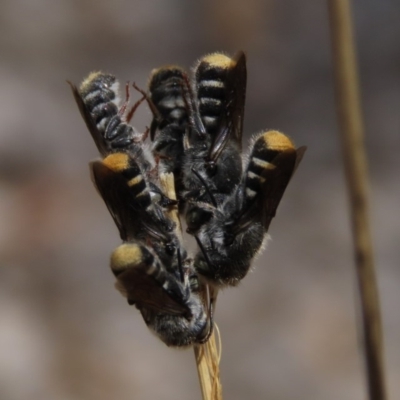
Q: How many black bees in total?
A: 6